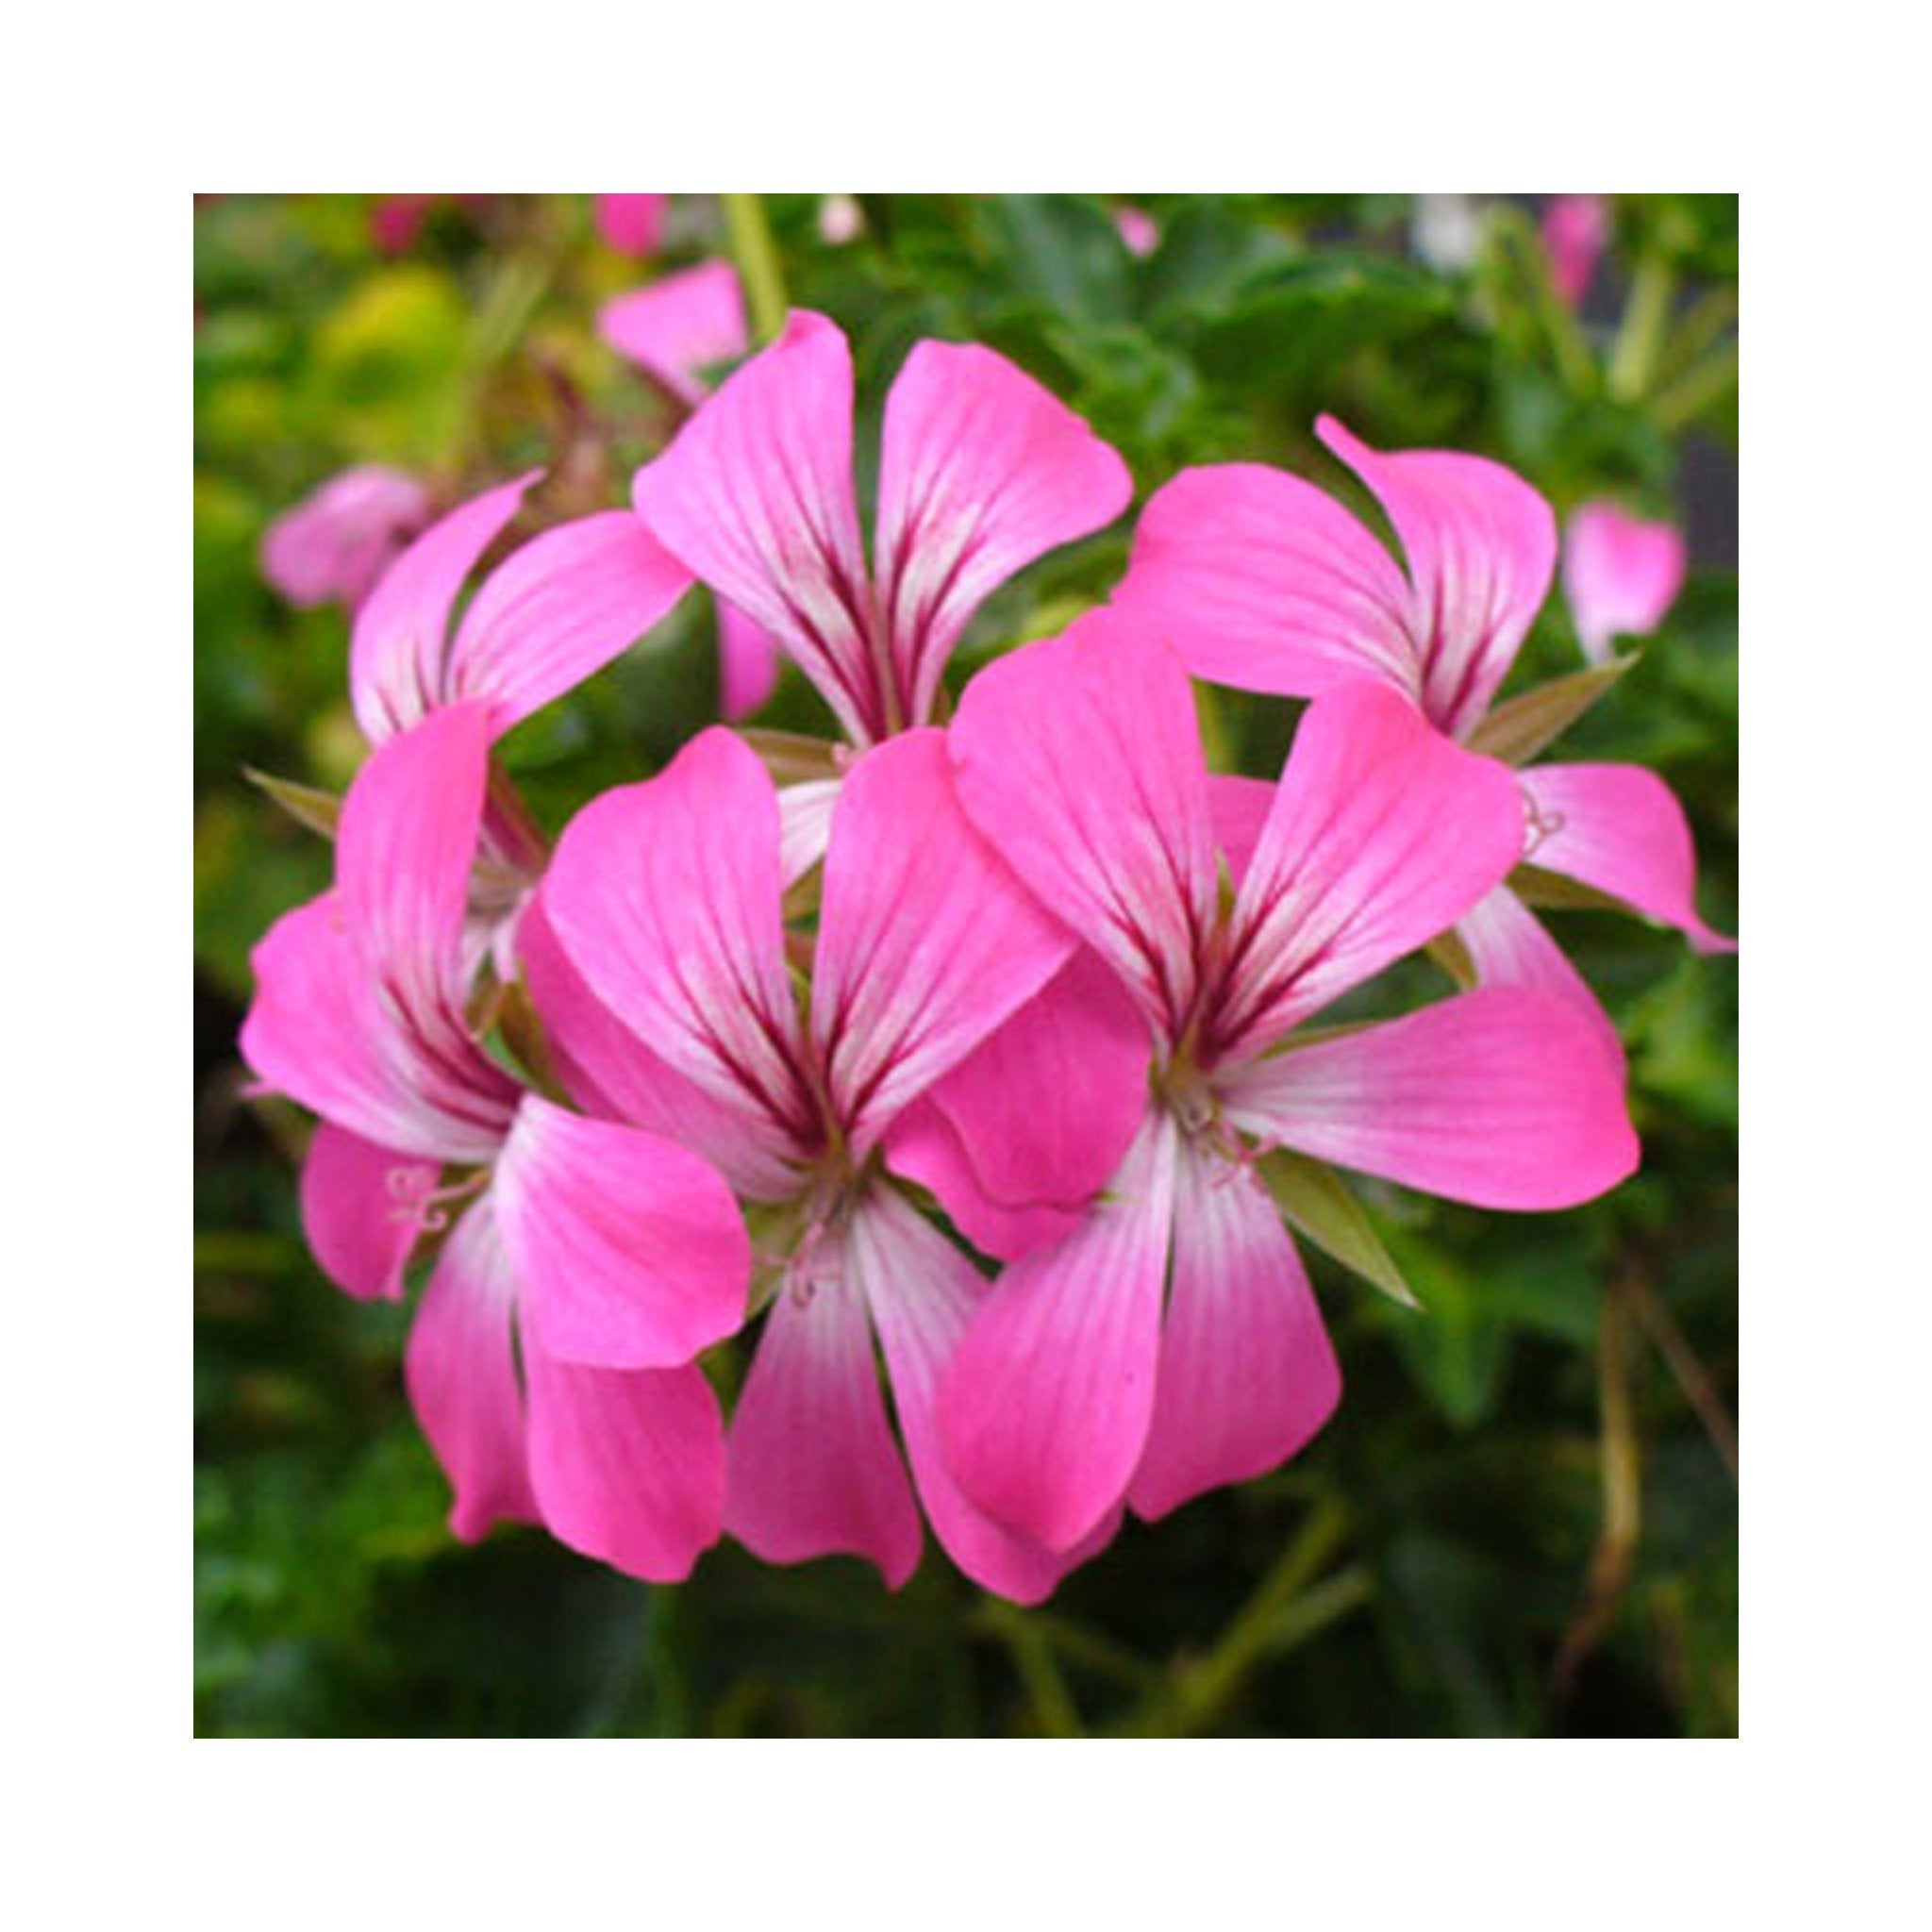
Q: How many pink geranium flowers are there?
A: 6